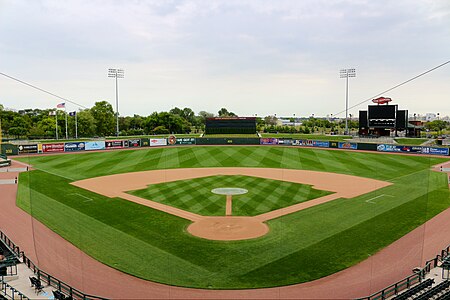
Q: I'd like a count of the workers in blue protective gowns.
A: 0